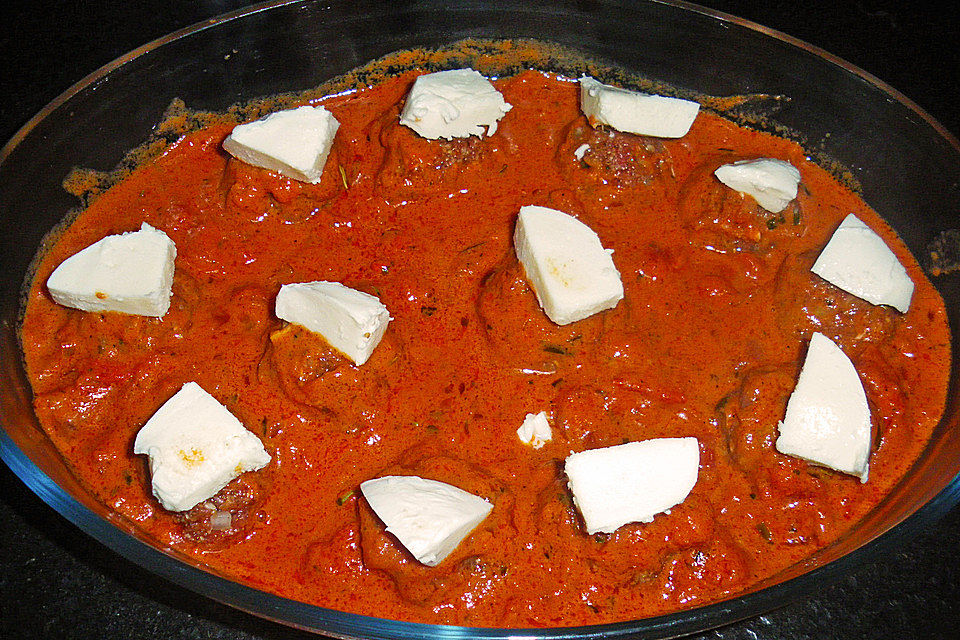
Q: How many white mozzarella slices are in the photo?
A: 12